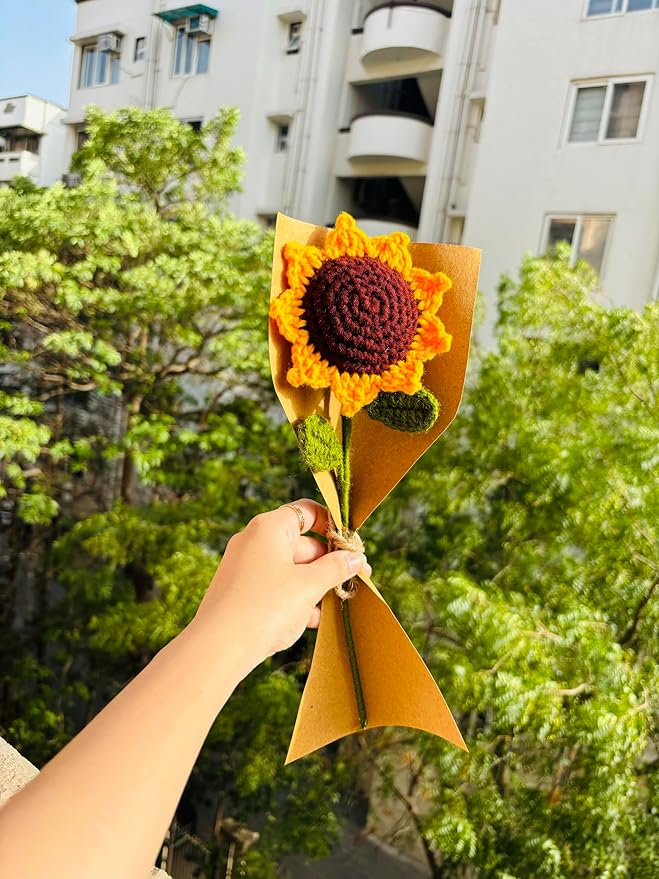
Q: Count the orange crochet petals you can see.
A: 9